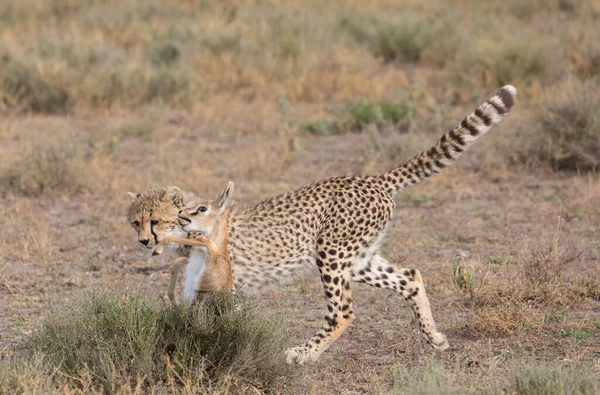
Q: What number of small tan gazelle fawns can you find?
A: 1